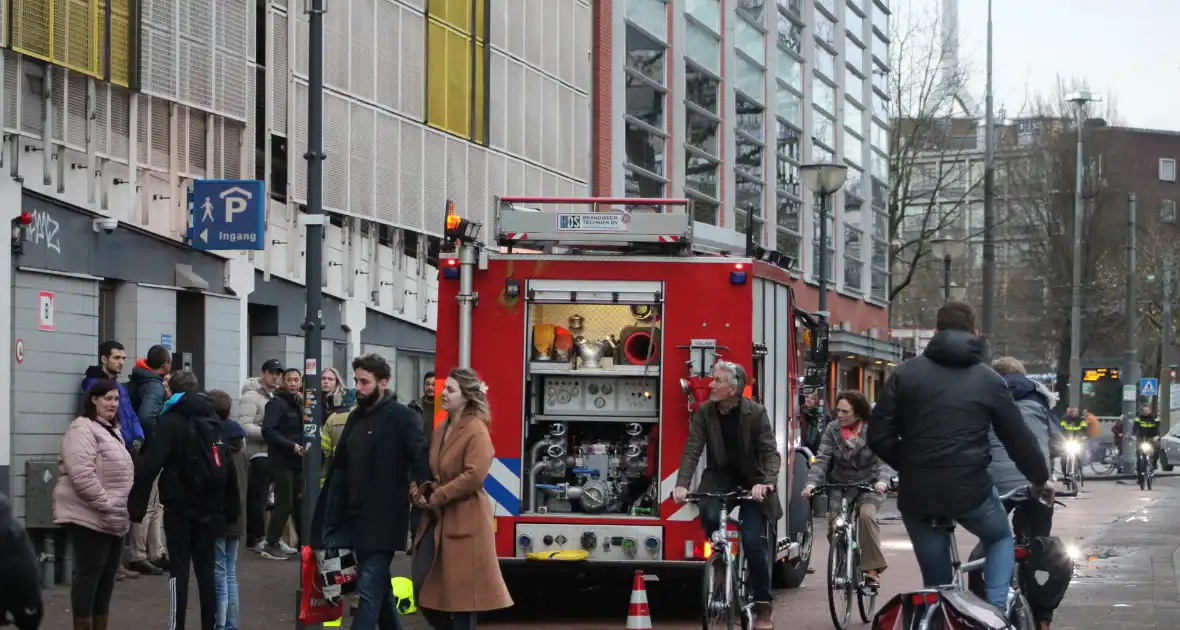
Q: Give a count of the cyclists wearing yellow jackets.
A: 2